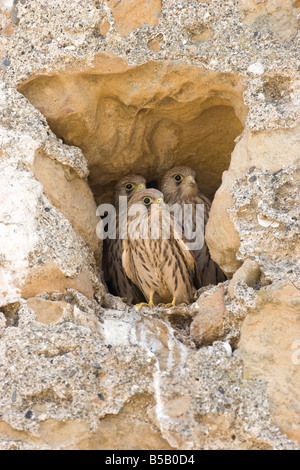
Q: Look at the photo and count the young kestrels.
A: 3